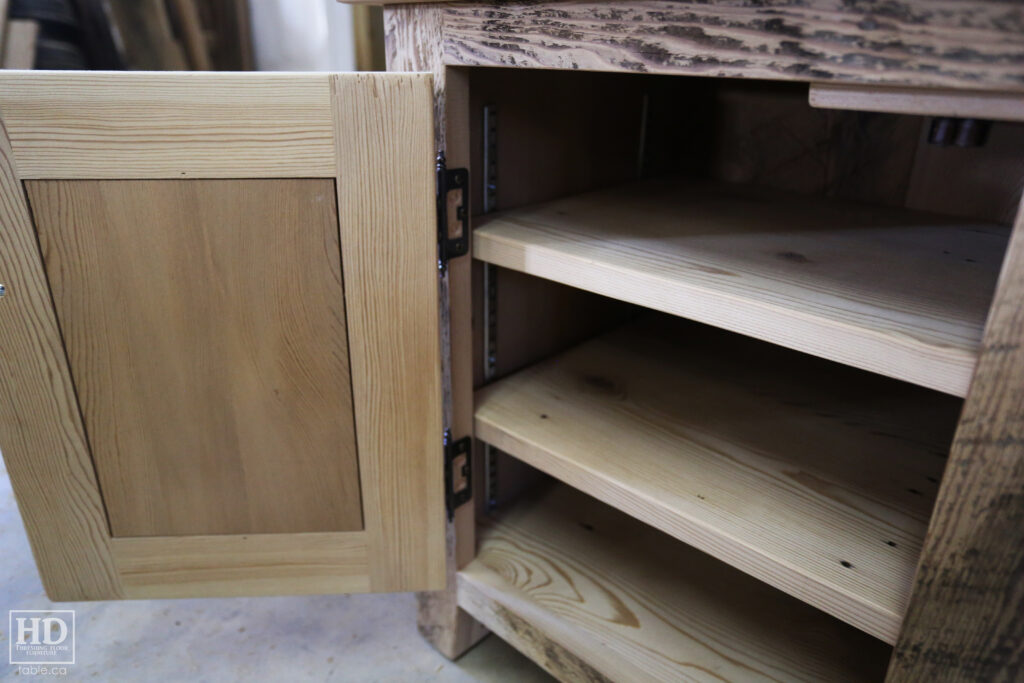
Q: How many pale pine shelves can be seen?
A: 3